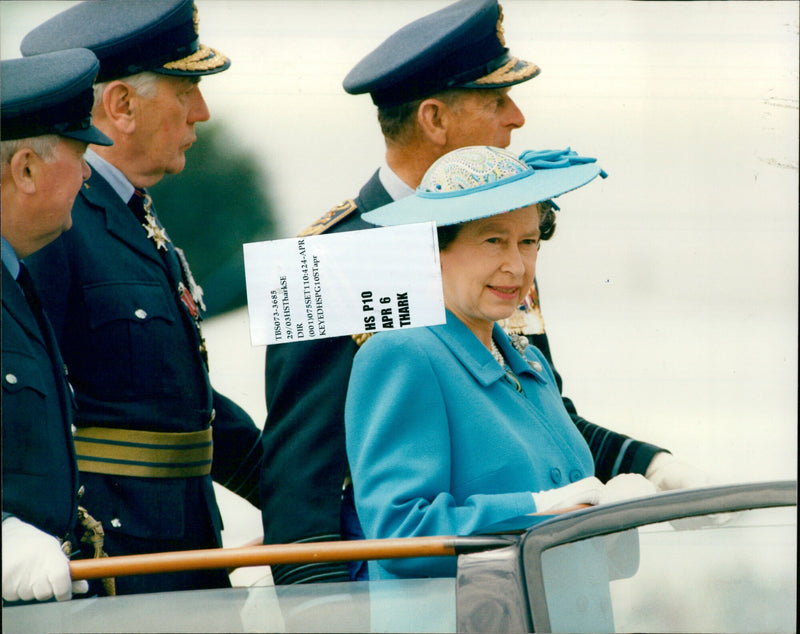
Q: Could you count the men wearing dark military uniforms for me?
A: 3